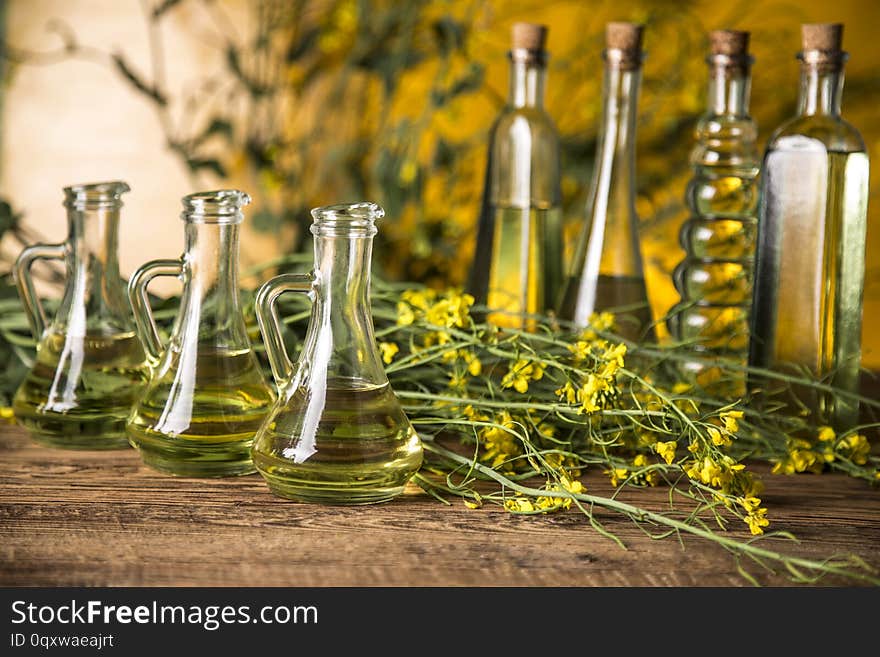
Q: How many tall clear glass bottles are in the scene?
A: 4